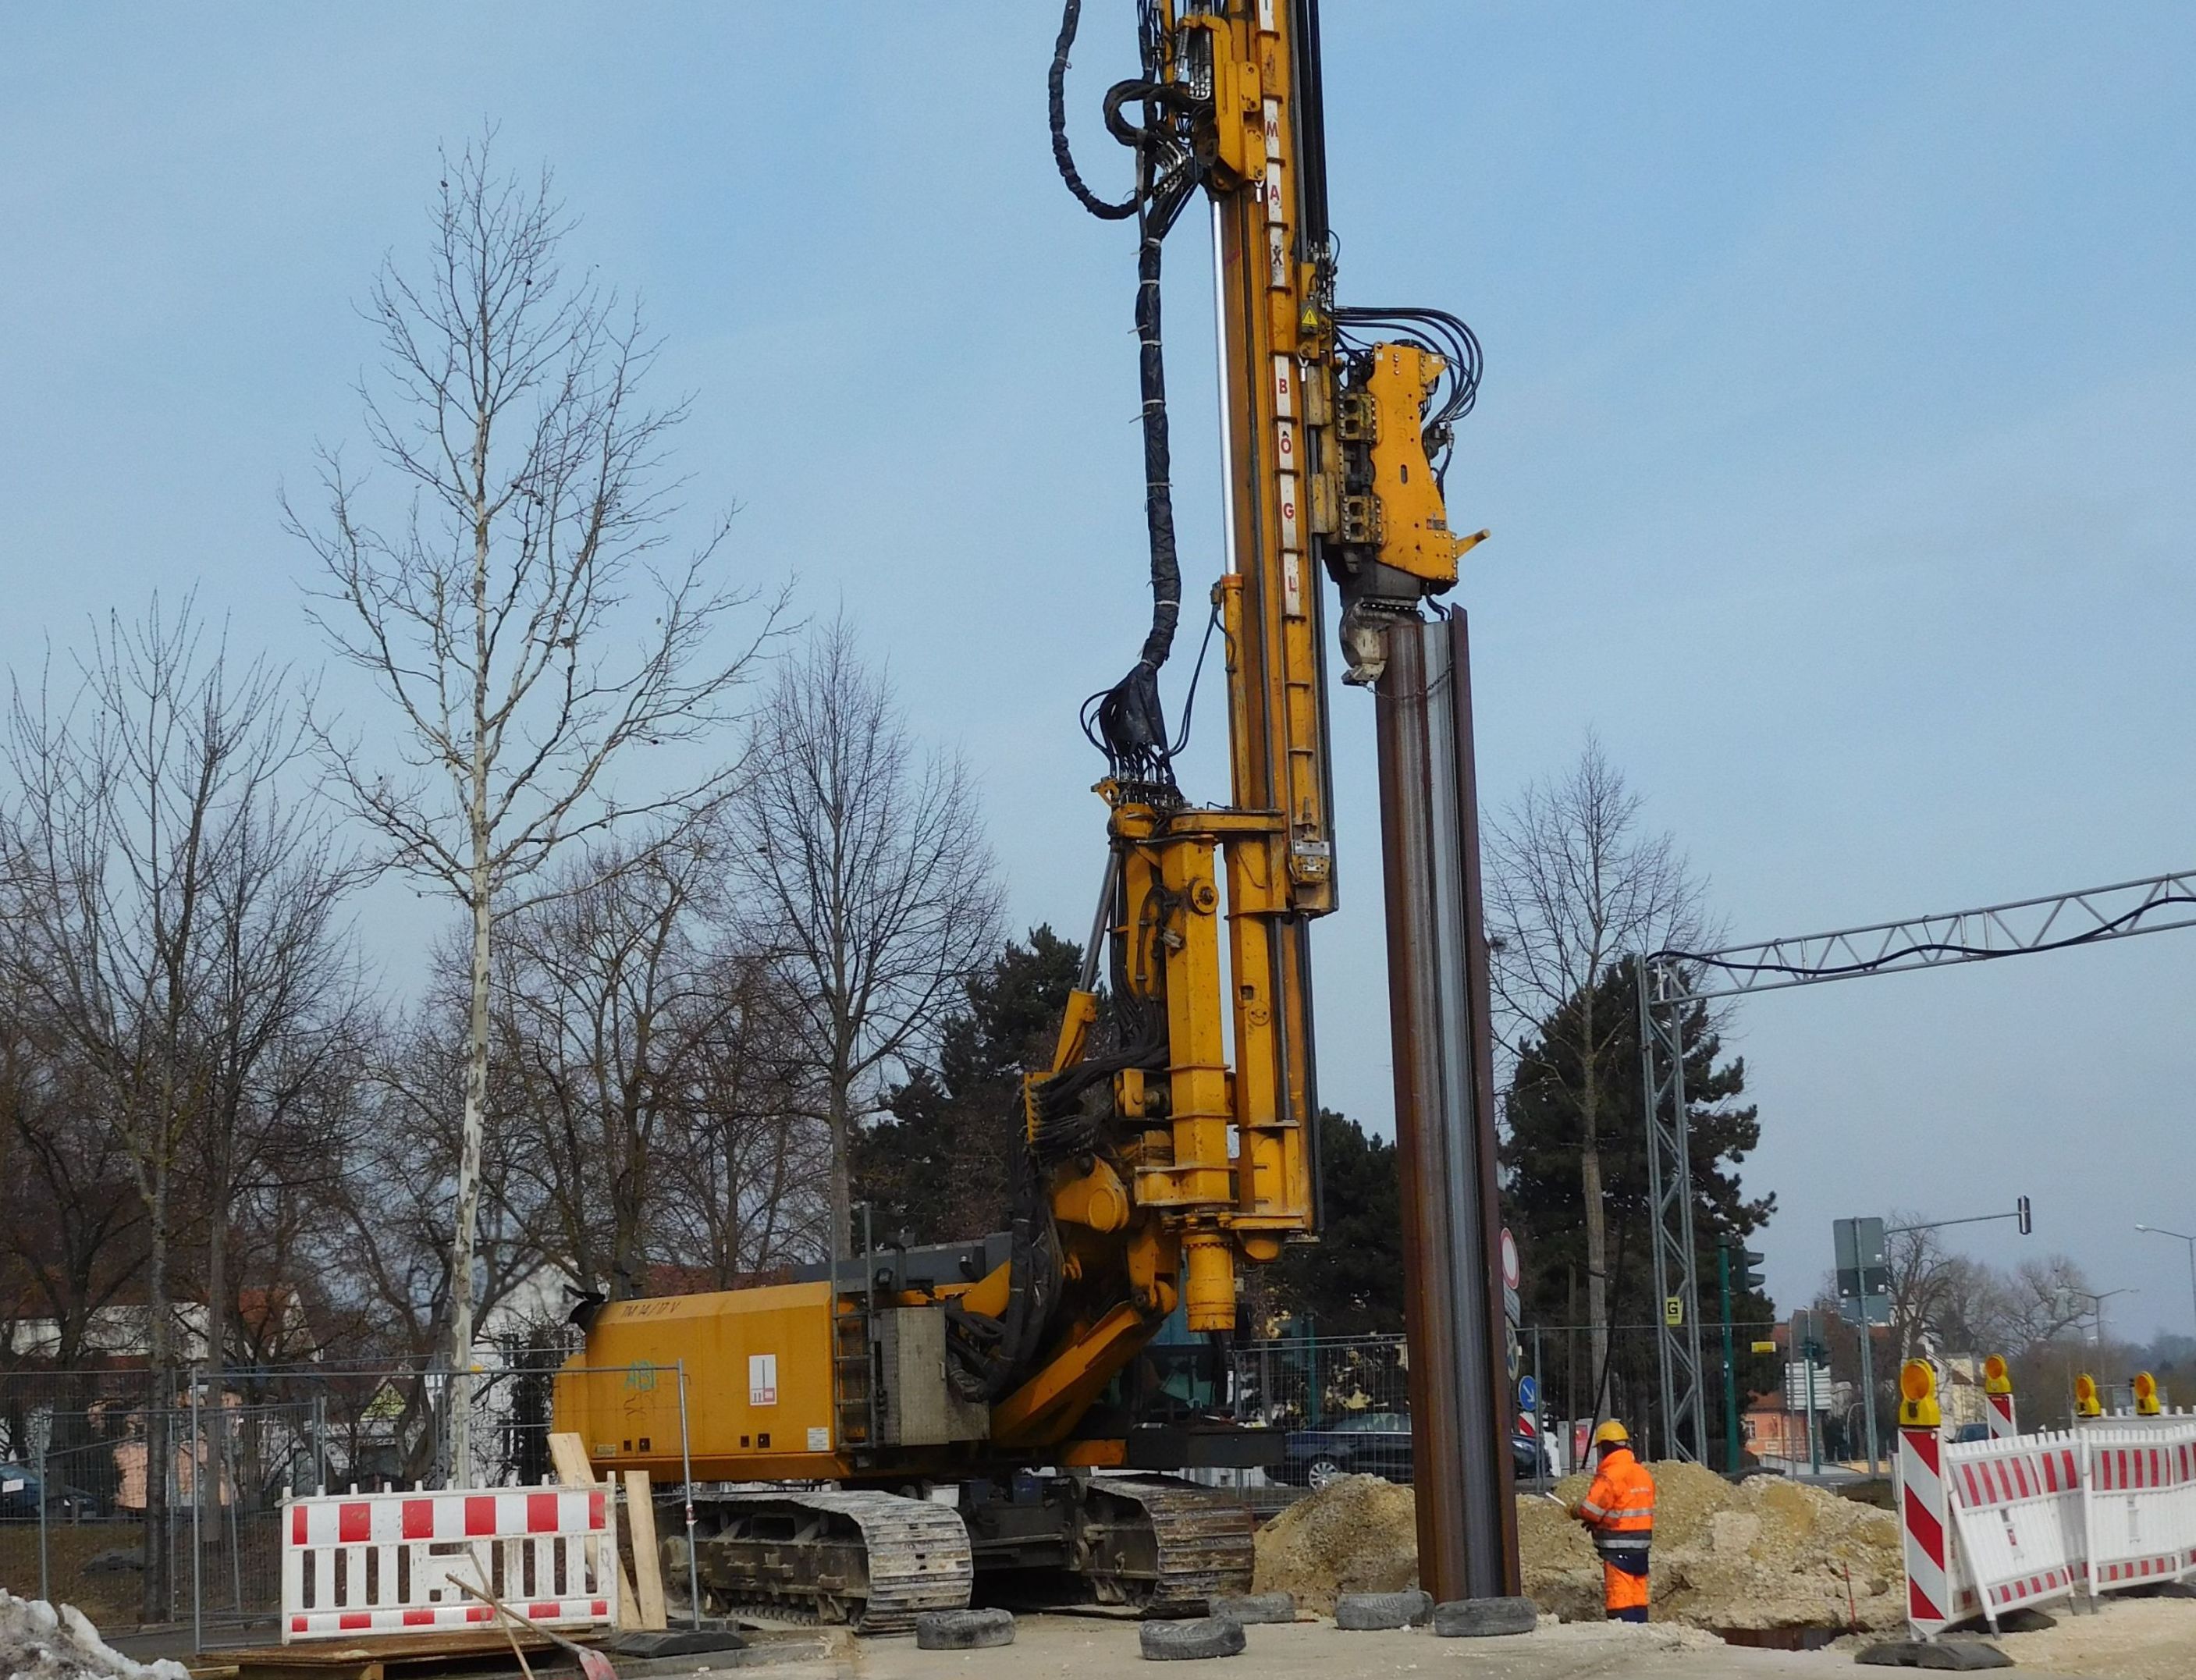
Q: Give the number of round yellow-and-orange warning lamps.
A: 4